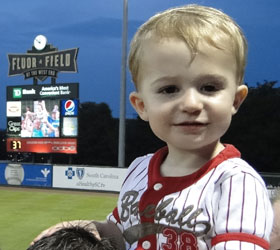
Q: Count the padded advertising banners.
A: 2